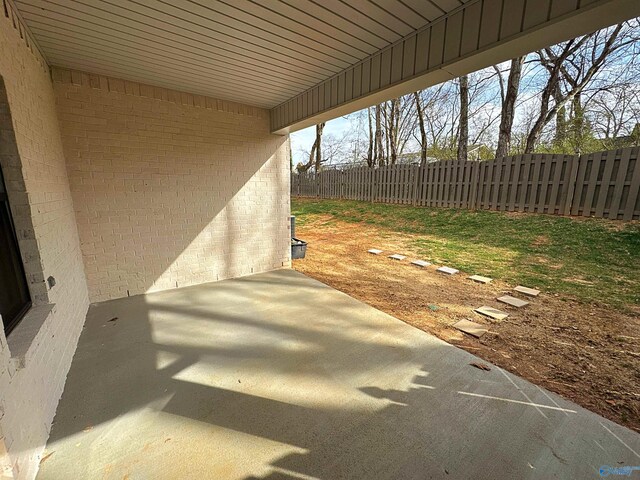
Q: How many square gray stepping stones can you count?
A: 9